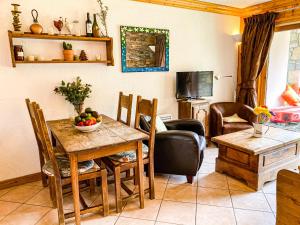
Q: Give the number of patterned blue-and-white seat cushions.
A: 2